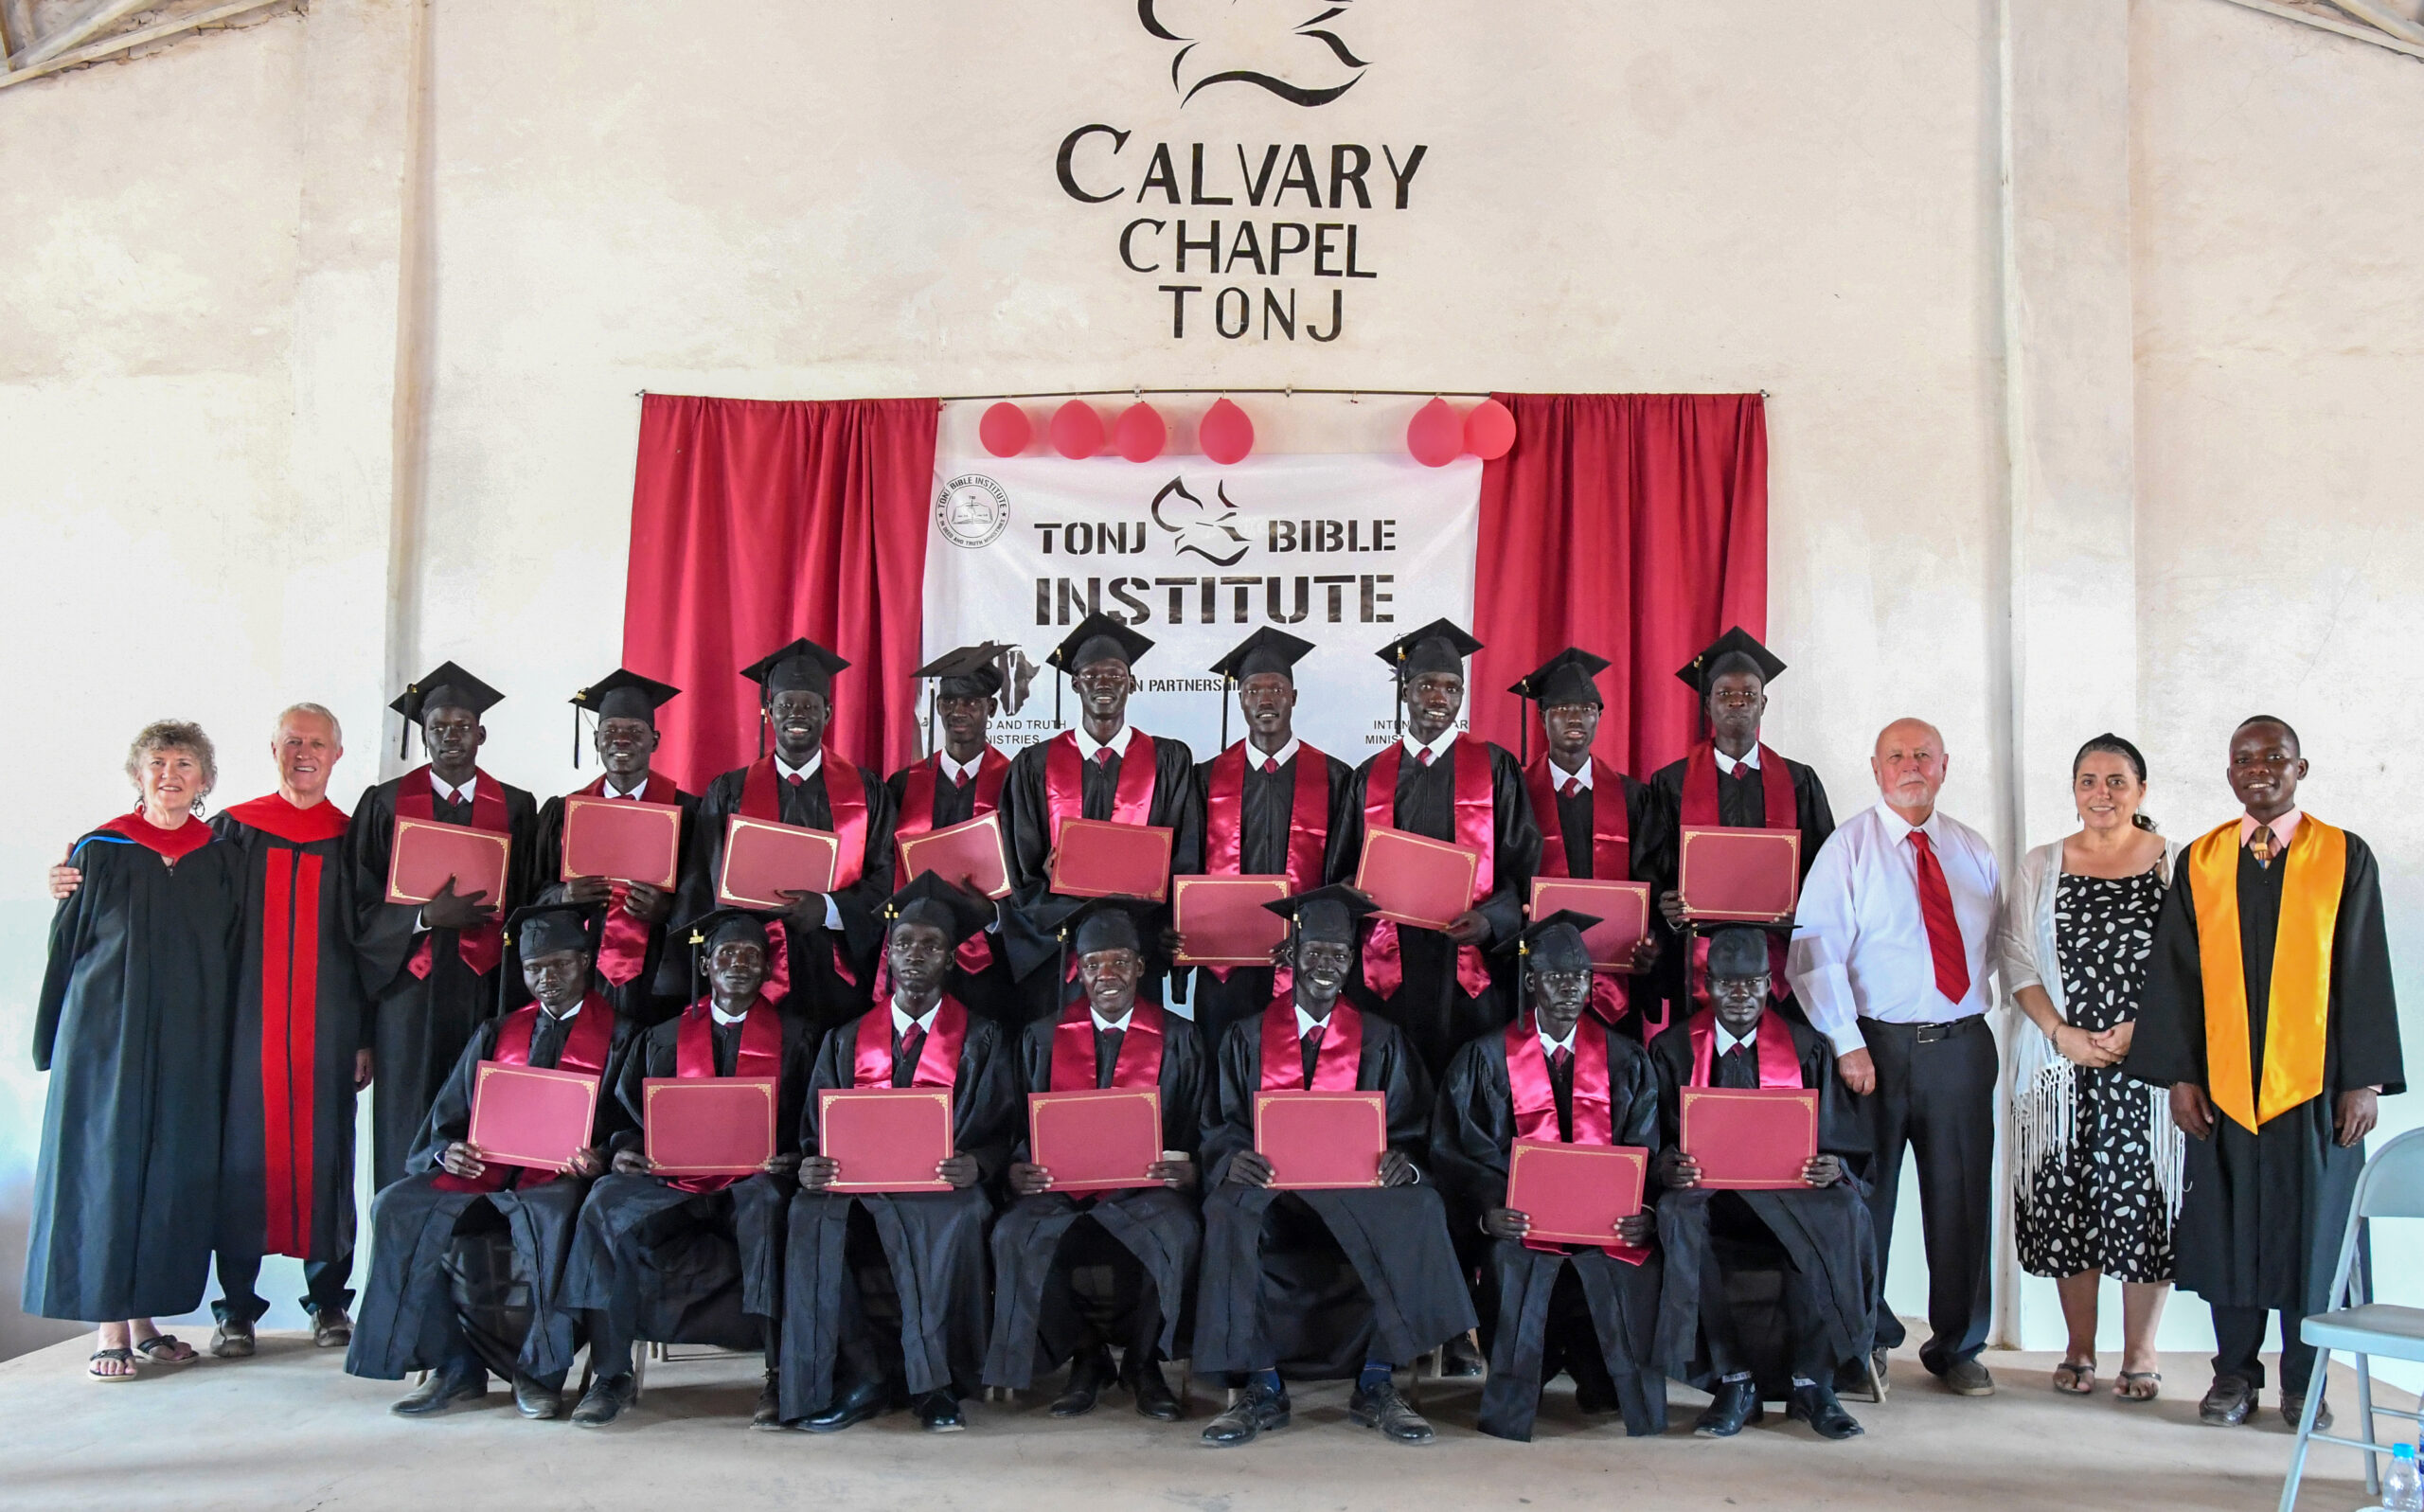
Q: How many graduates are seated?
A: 7